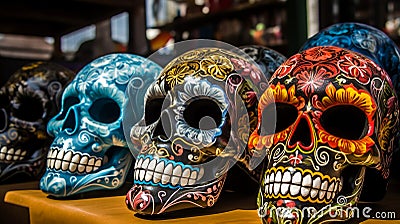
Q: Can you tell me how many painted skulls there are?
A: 6